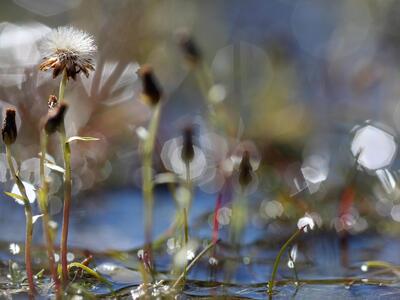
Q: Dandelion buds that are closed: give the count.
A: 6